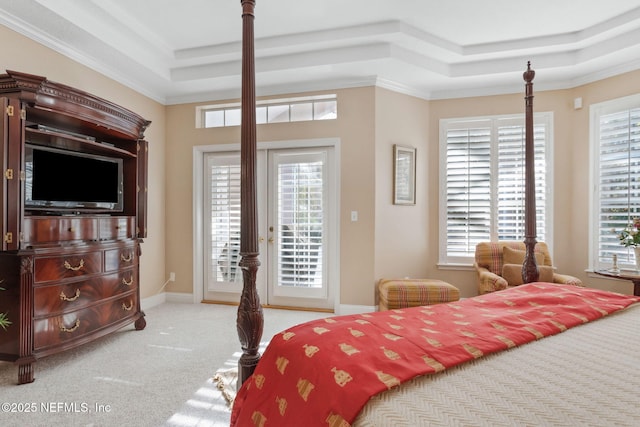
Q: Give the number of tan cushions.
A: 2